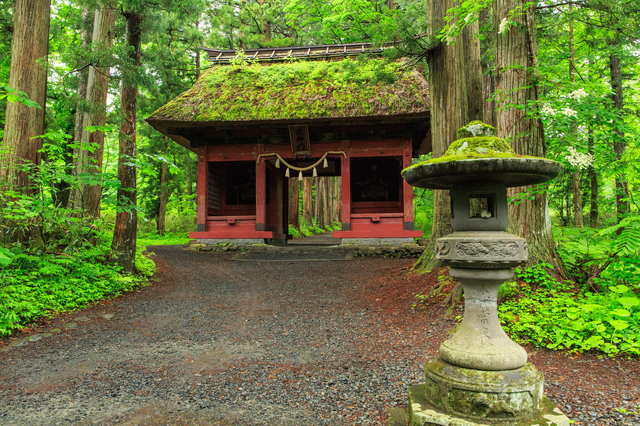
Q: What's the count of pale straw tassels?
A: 5